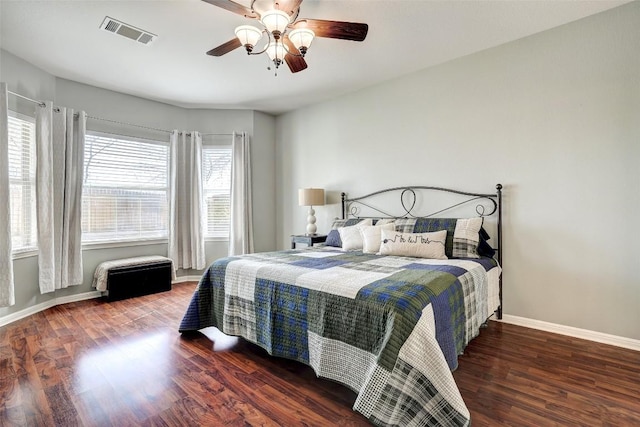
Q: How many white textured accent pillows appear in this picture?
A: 2